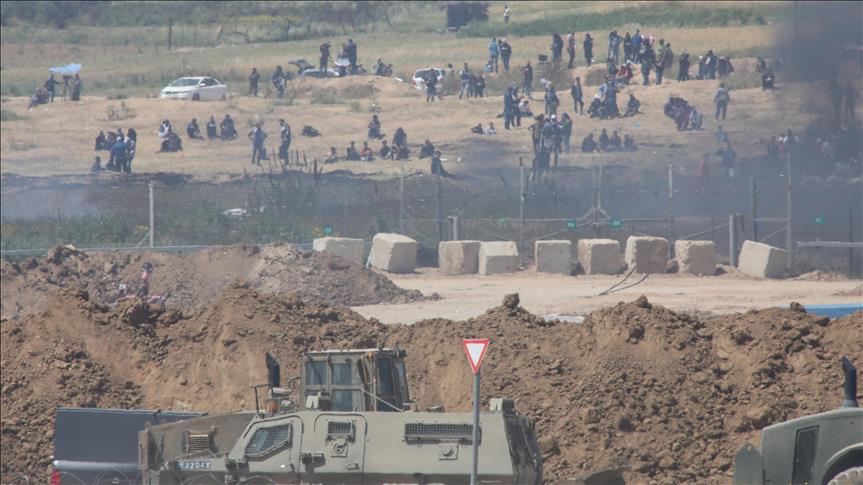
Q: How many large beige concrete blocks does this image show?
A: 9